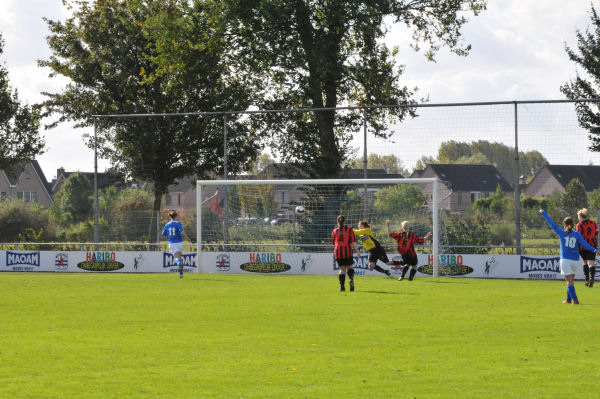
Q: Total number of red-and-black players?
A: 3